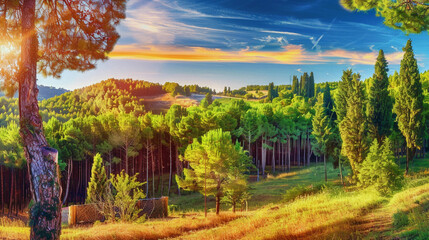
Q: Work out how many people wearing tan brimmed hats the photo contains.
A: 0